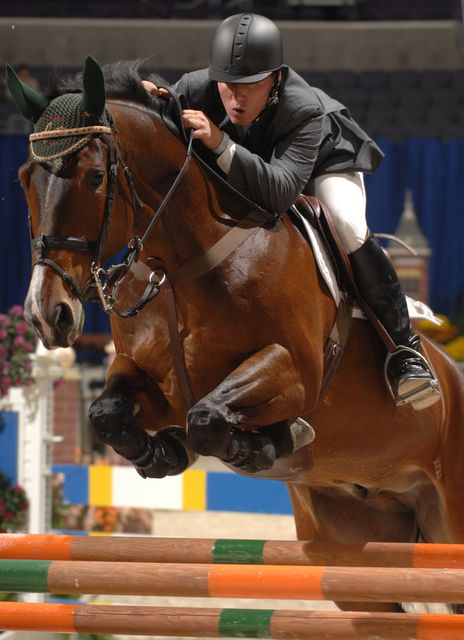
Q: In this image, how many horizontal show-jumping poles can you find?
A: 3